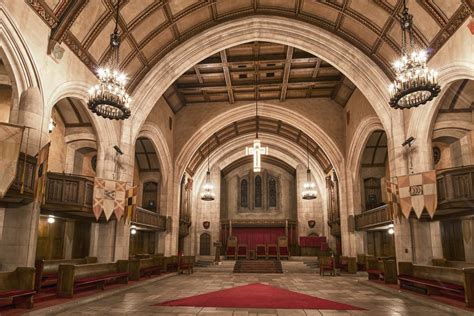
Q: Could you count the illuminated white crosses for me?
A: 1